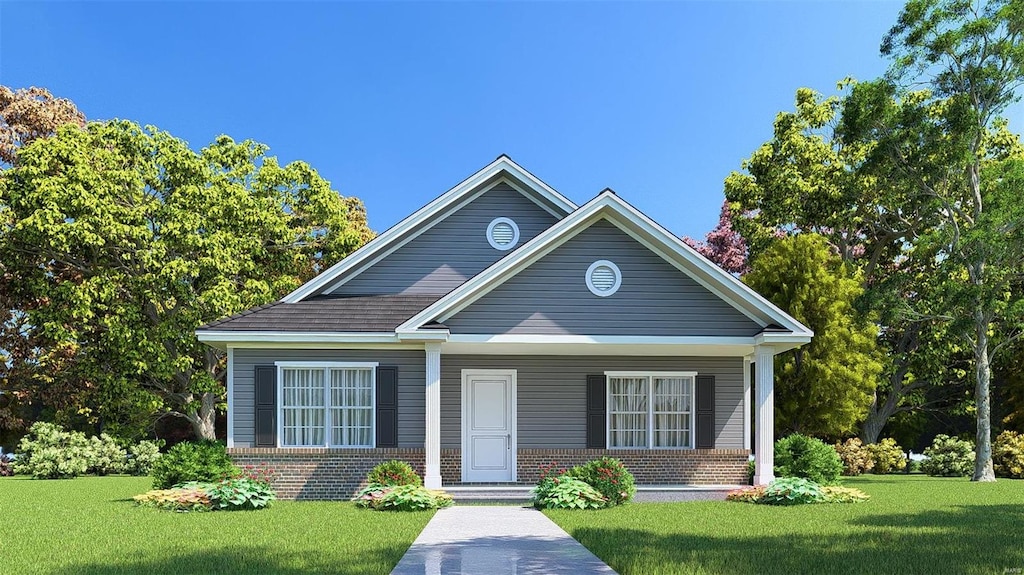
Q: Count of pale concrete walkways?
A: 1